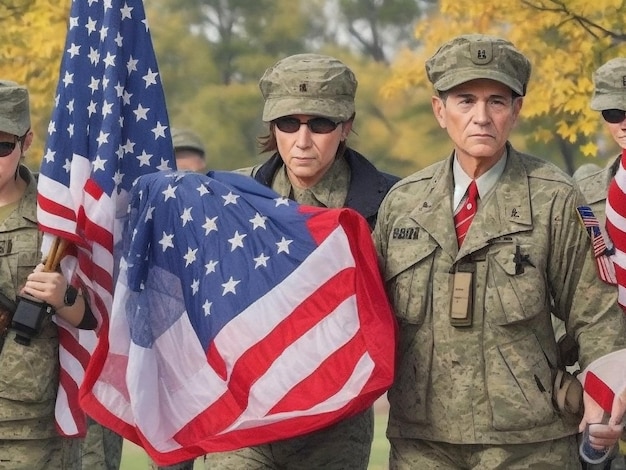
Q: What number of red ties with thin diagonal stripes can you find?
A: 1